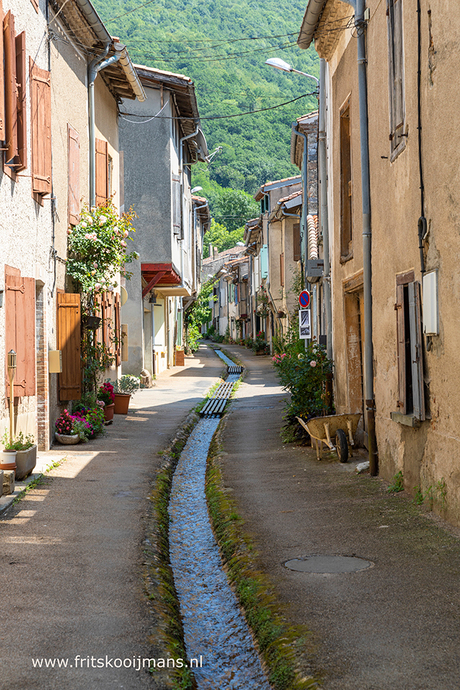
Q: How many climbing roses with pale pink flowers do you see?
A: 1